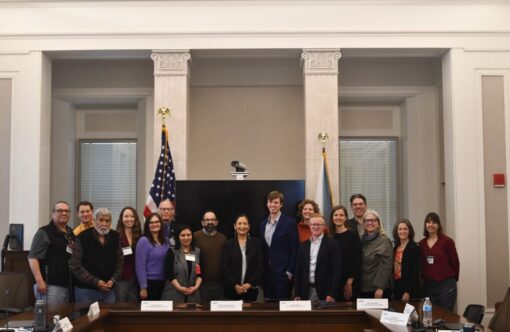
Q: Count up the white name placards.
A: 8